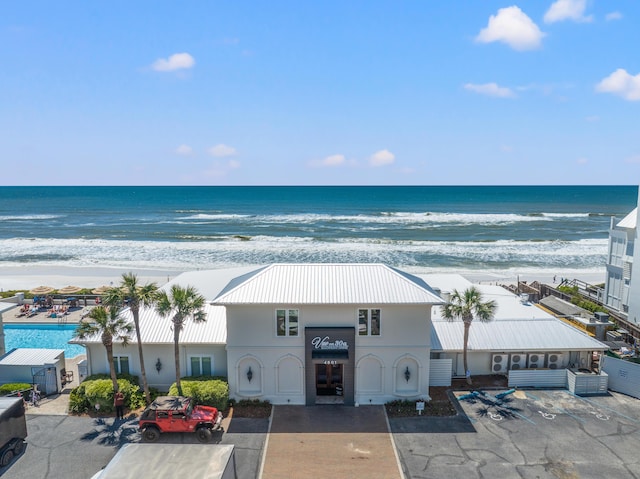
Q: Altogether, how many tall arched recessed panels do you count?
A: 4